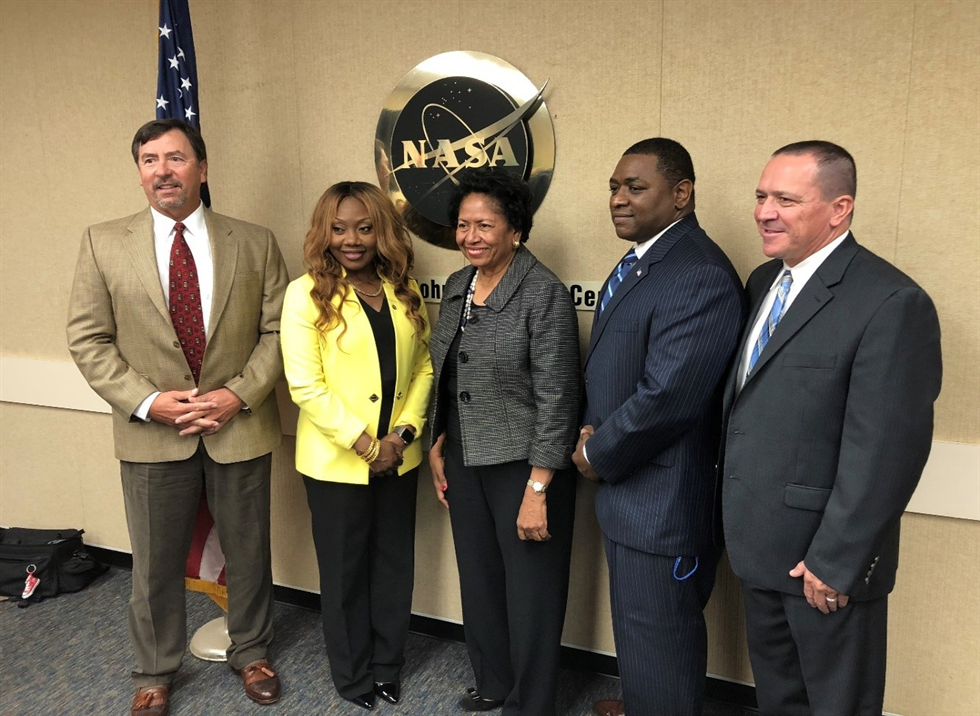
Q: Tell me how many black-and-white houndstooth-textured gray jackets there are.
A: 1